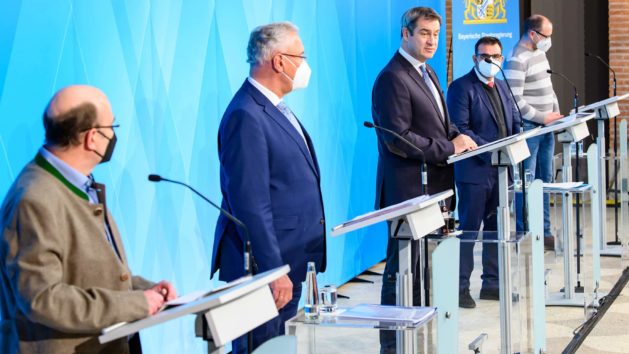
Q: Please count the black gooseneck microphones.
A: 5